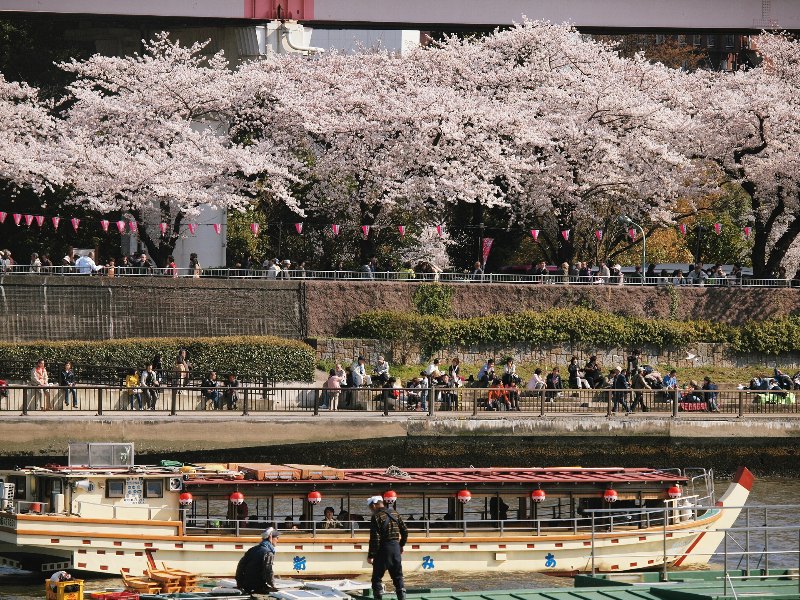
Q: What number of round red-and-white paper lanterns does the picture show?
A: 8